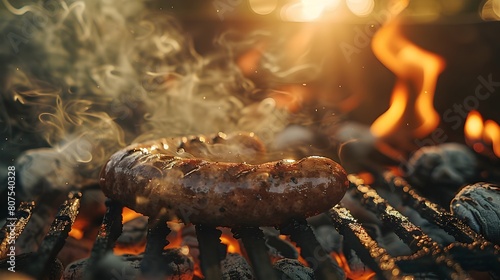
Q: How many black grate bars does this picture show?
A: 10